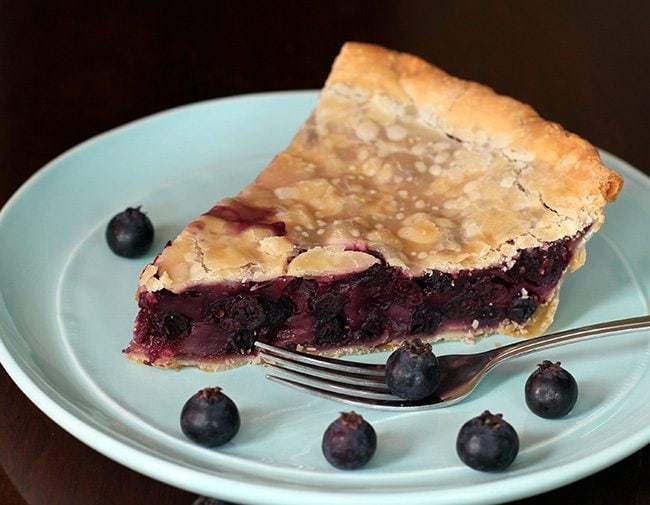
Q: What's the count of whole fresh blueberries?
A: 6